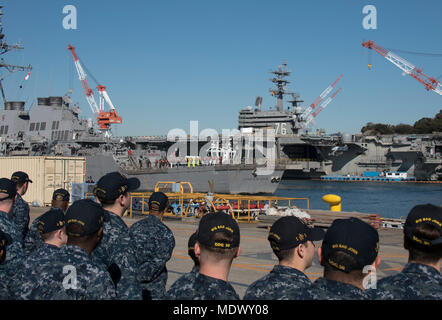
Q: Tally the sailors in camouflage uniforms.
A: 13